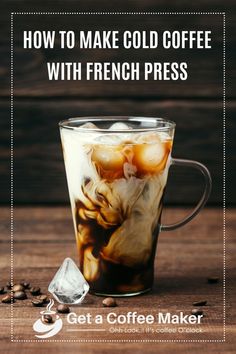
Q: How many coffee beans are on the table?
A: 15